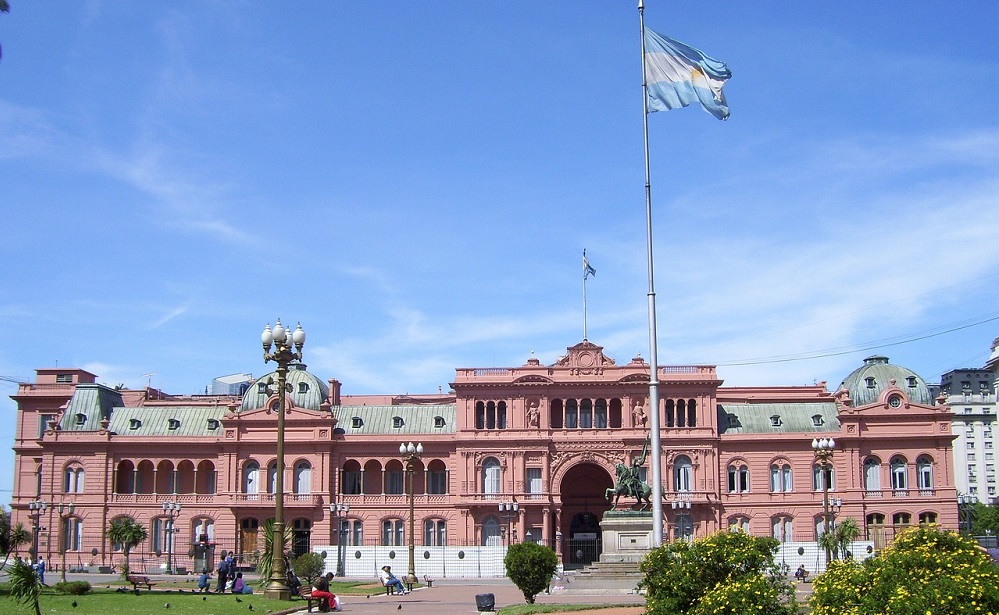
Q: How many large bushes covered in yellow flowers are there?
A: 2